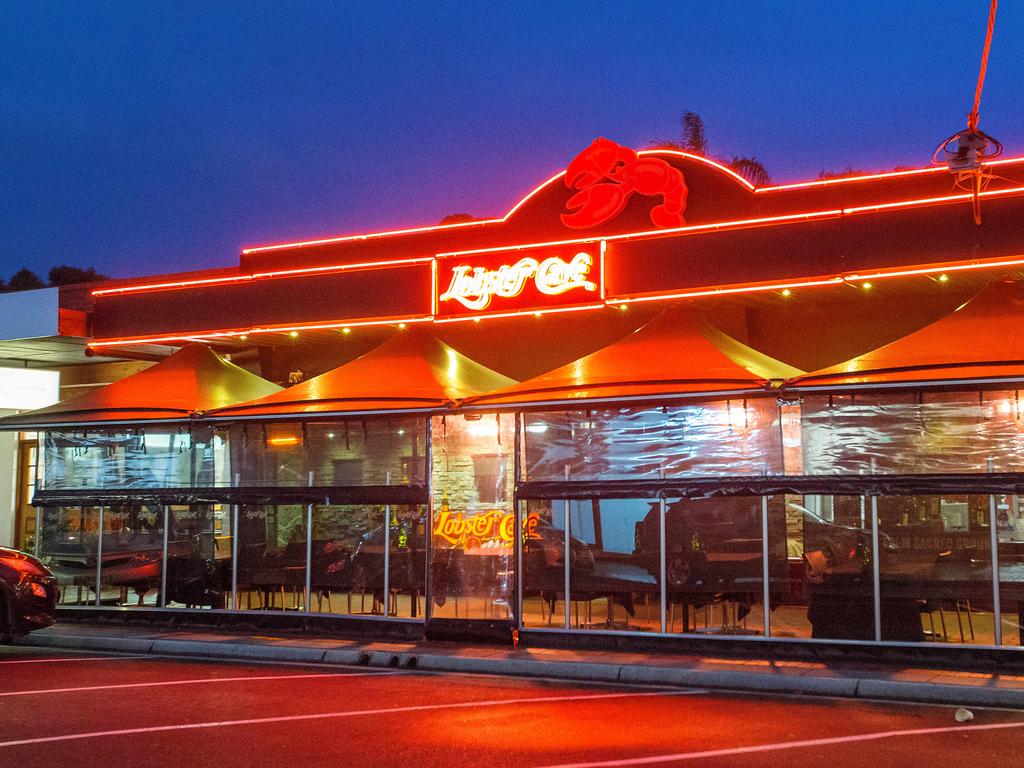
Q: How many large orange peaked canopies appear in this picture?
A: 4